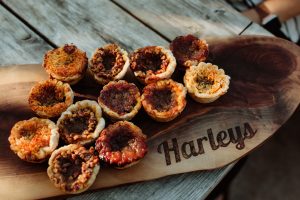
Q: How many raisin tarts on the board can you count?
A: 12